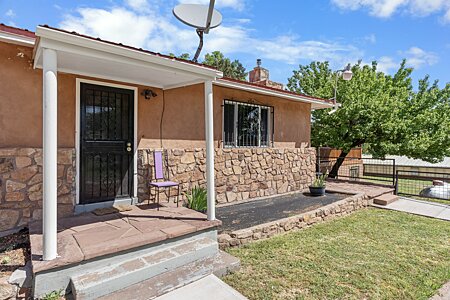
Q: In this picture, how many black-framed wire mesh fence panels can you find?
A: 2